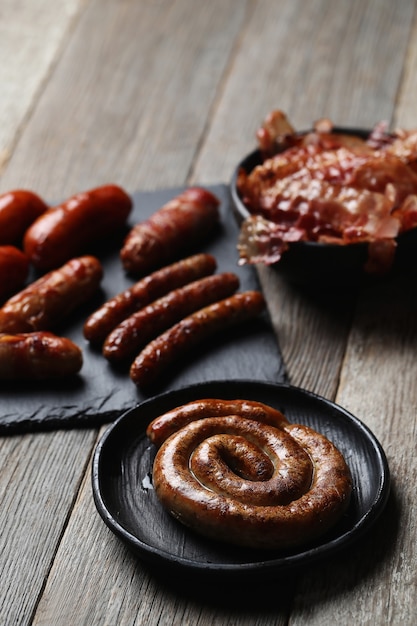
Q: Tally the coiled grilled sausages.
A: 1